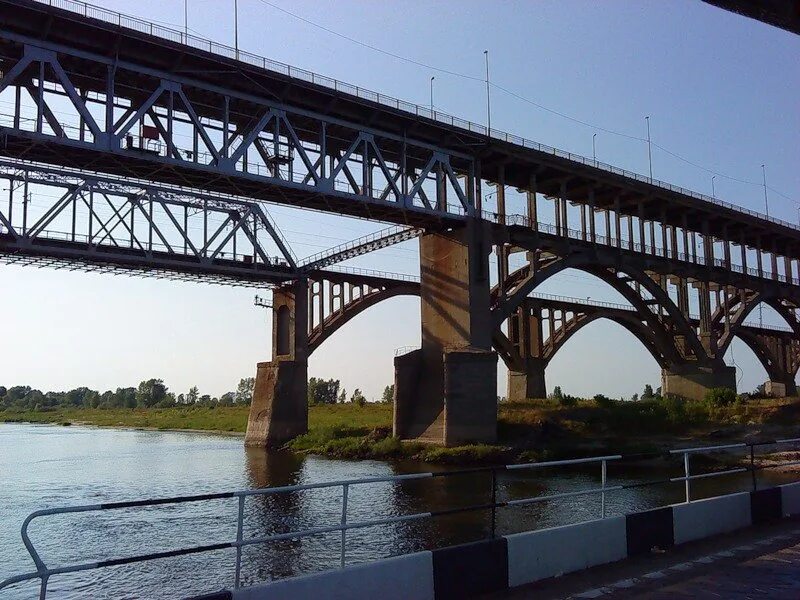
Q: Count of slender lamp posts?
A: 8